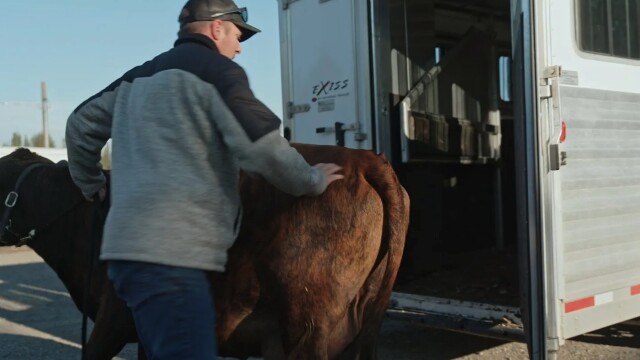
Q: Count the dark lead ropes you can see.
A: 1